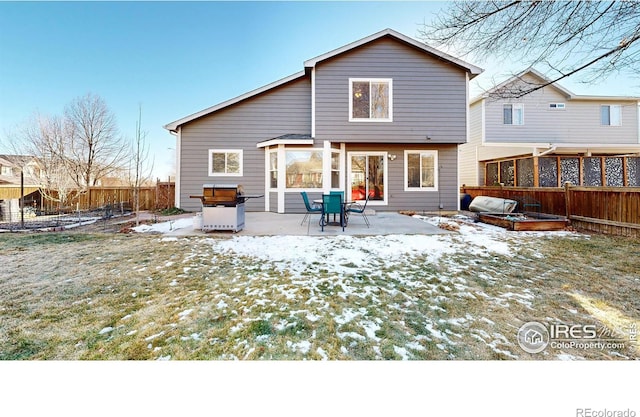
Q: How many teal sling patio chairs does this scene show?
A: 4